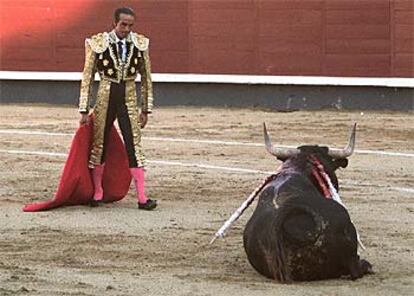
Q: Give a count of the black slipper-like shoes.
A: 2